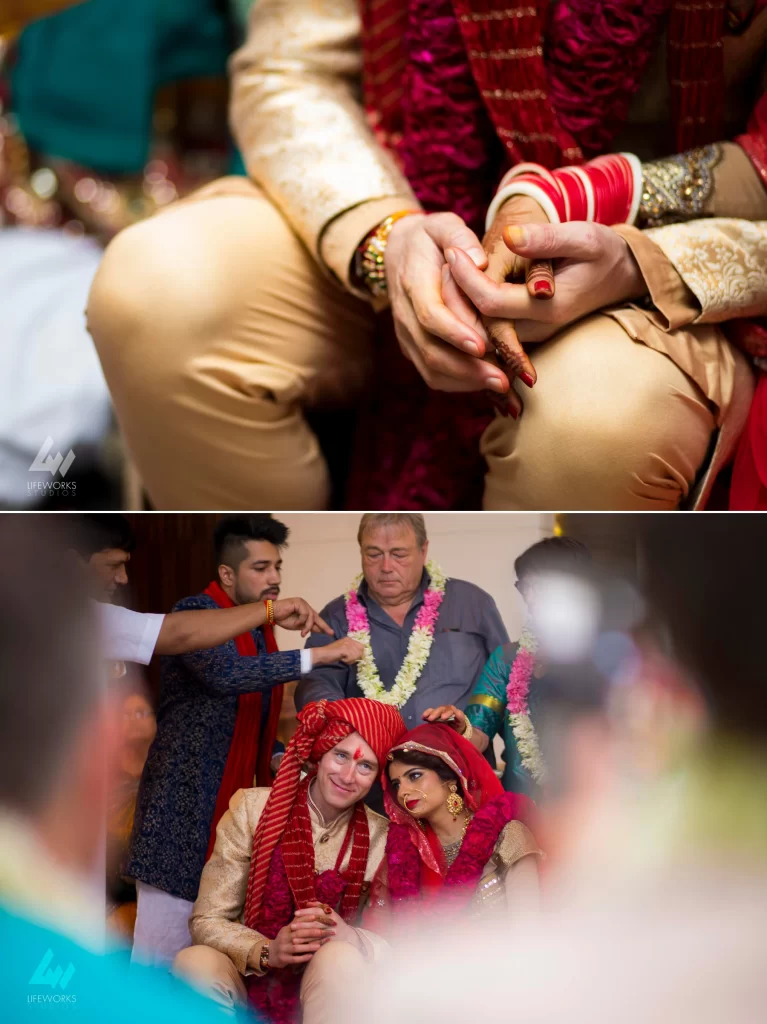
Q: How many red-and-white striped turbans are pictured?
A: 1